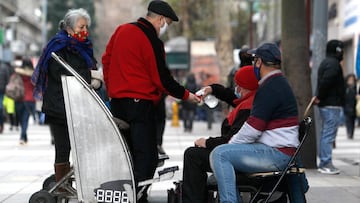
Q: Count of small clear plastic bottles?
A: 1